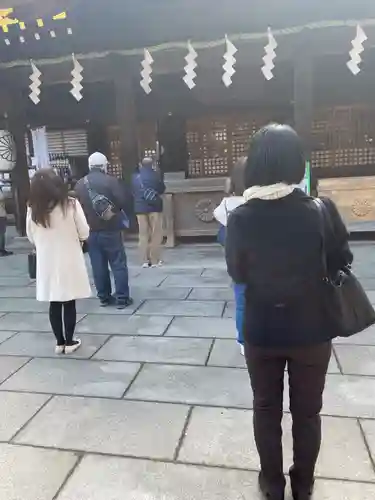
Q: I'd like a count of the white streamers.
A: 7